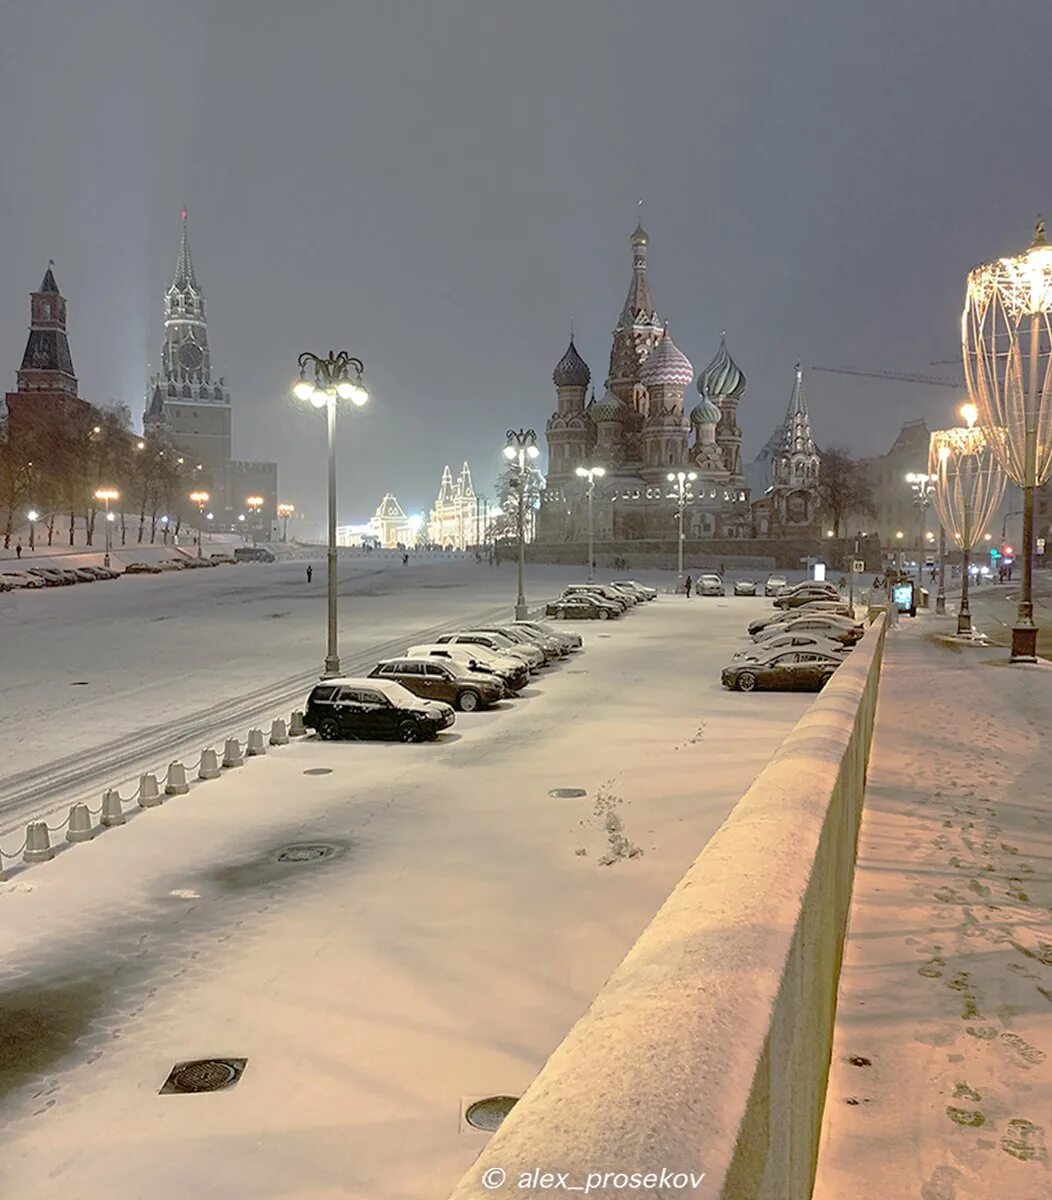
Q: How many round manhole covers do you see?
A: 5